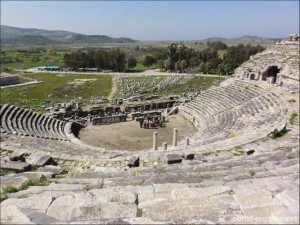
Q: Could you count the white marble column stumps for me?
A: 4